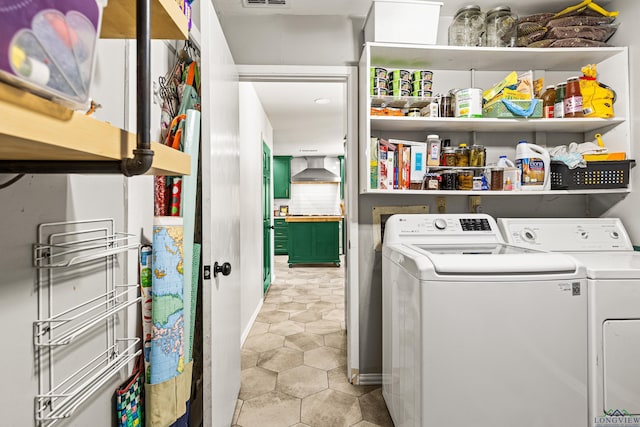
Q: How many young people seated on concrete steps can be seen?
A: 0